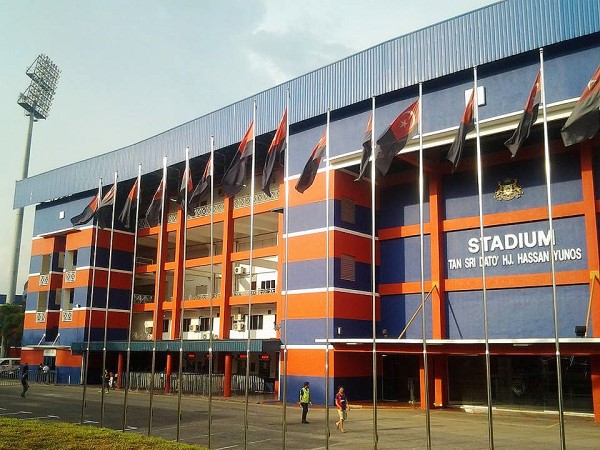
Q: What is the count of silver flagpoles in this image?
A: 13